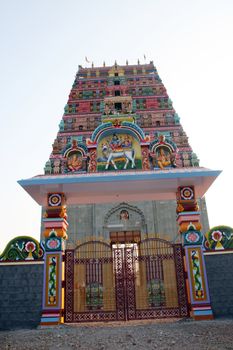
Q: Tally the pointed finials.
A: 5